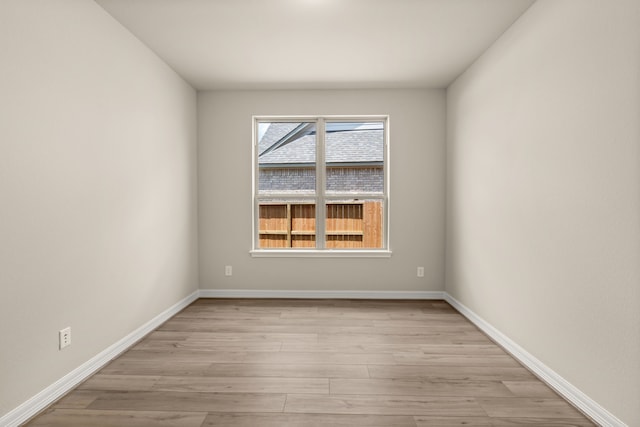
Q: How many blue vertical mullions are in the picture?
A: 0